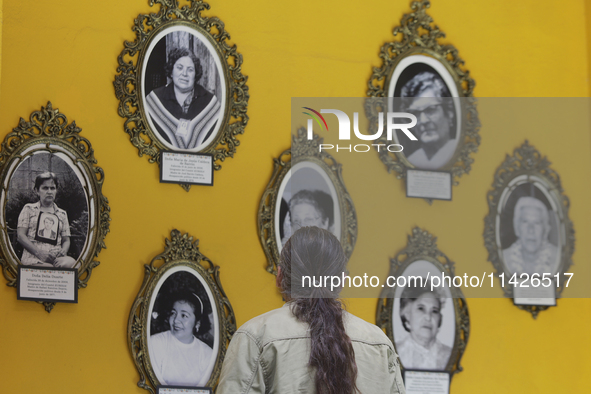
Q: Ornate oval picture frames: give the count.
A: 7